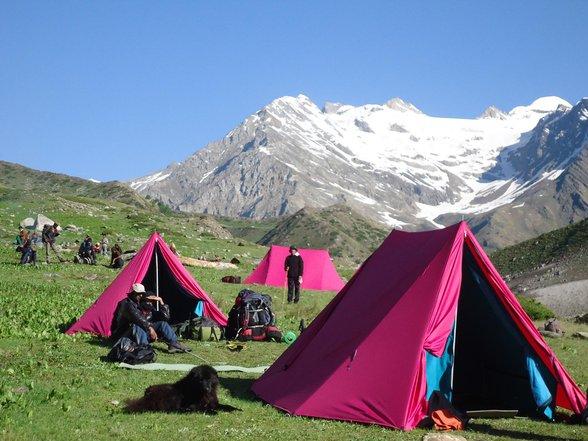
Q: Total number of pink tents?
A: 3